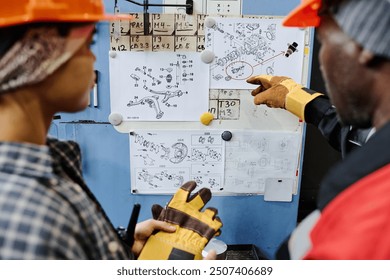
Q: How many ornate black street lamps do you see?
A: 0